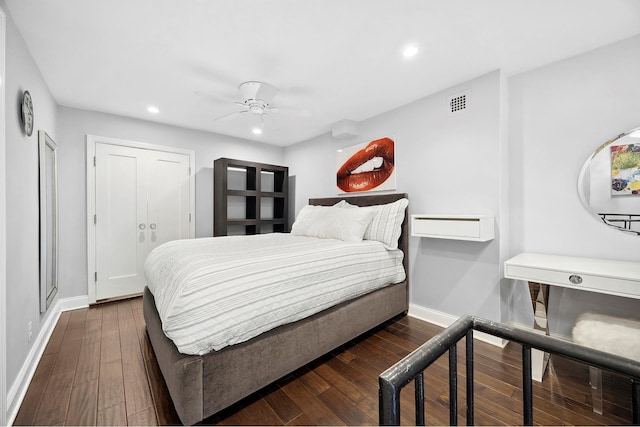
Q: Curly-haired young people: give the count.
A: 0